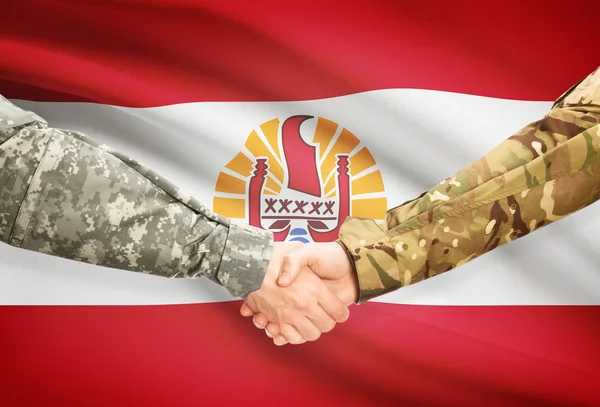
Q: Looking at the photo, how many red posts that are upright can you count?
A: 2